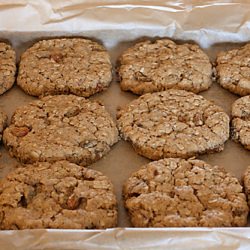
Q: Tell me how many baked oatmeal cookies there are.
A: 11